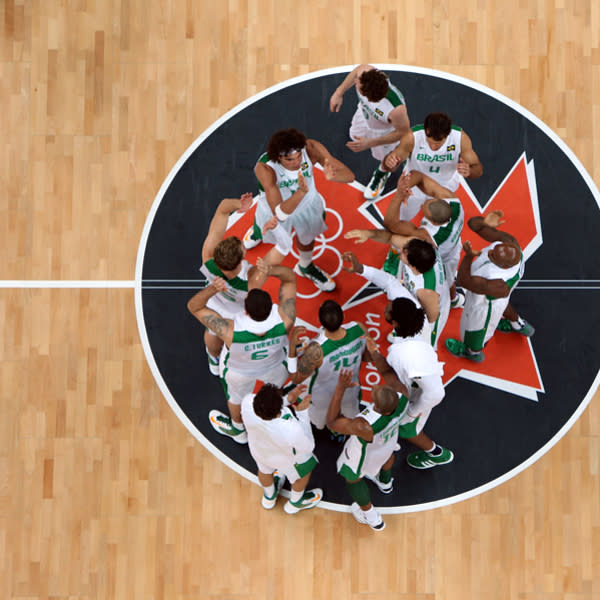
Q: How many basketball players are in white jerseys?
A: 12